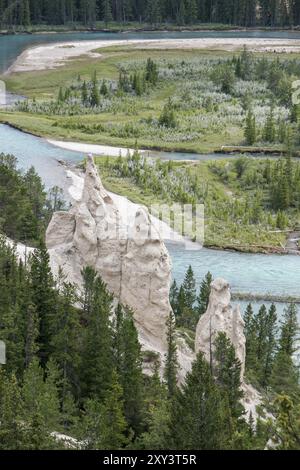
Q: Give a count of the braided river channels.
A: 3